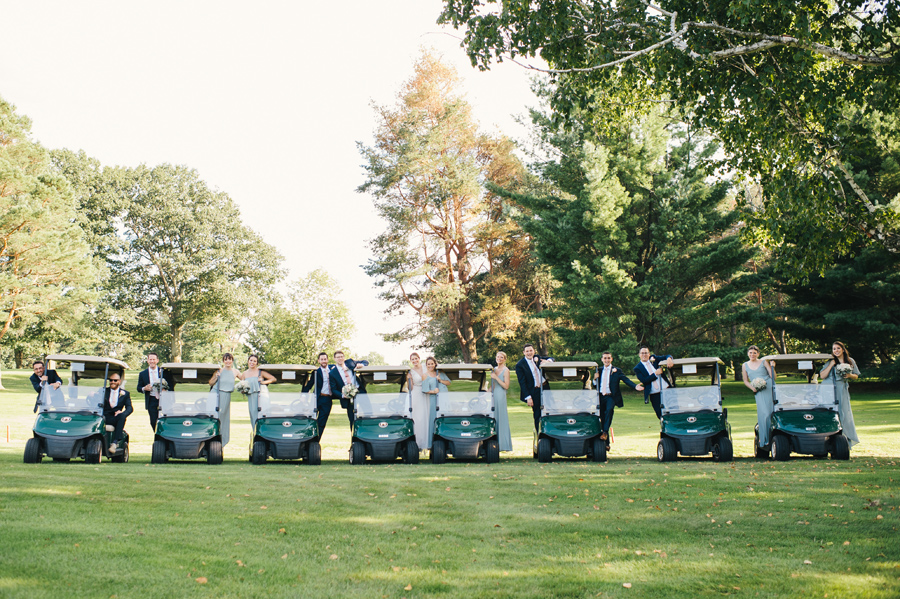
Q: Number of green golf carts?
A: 8